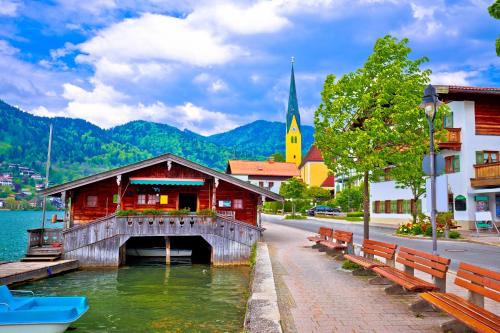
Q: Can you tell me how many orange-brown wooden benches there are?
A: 5